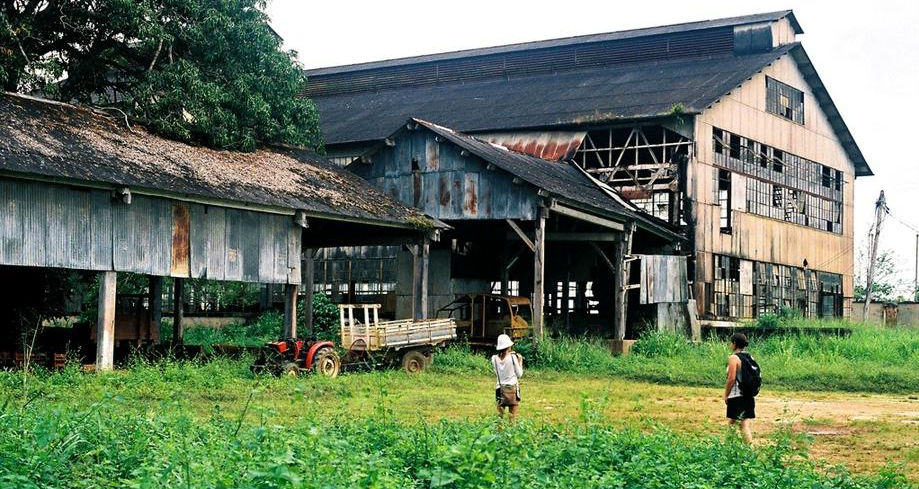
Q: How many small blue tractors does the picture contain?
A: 0